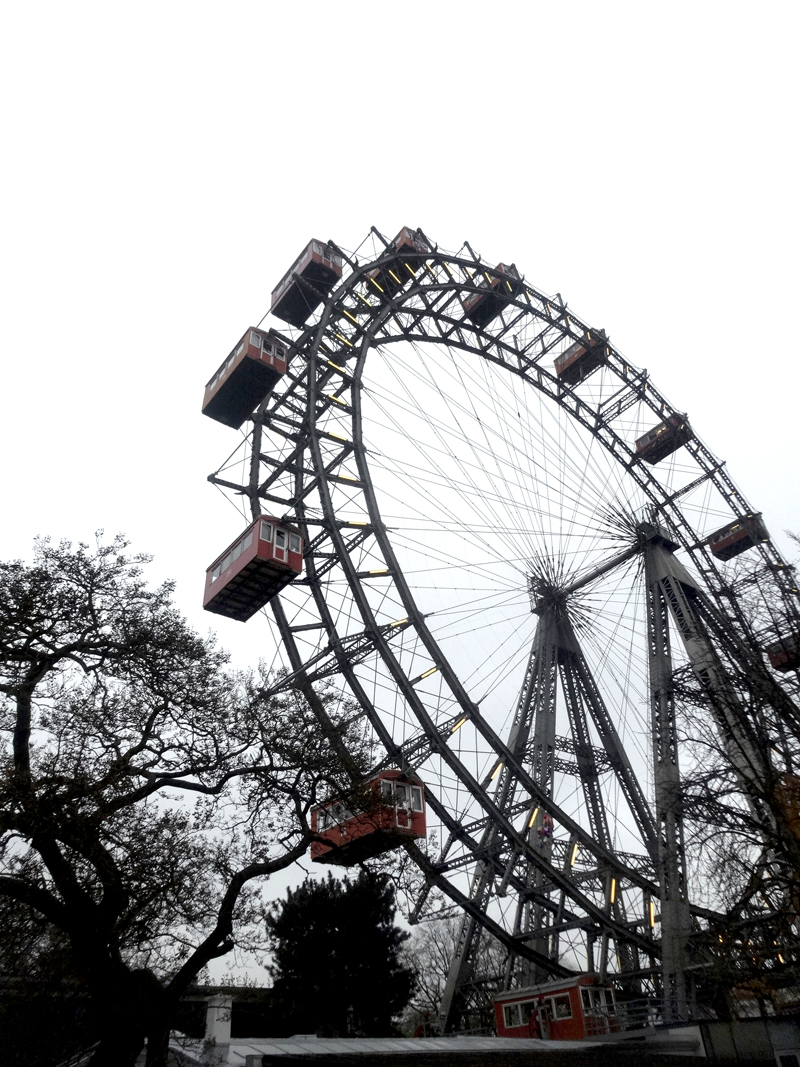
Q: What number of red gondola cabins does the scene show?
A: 11